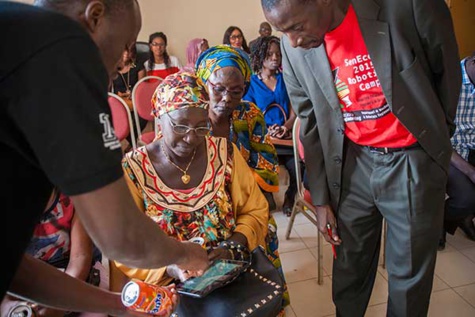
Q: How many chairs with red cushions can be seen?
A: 3